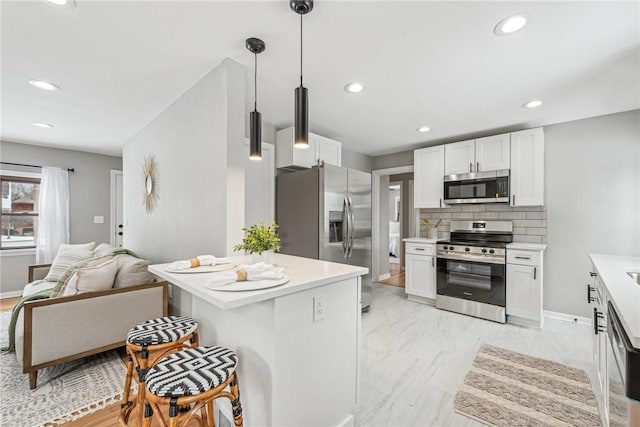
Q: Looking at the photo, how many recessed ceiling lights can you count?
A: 7